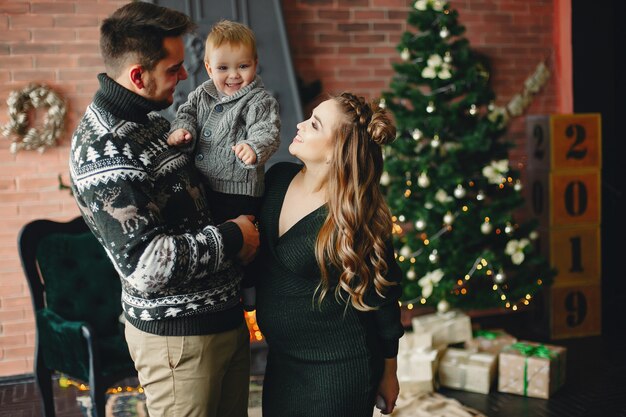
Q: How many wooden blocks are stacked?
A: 4